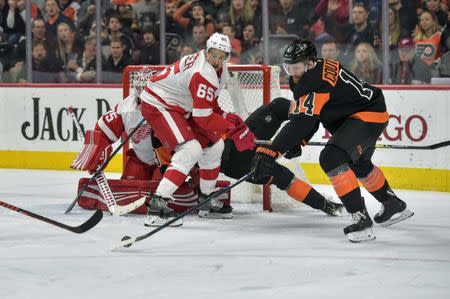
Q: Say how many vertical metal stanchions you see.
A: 5